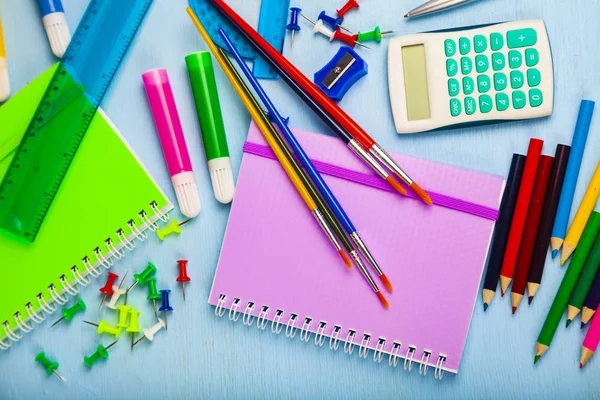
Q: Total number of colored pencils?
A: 10